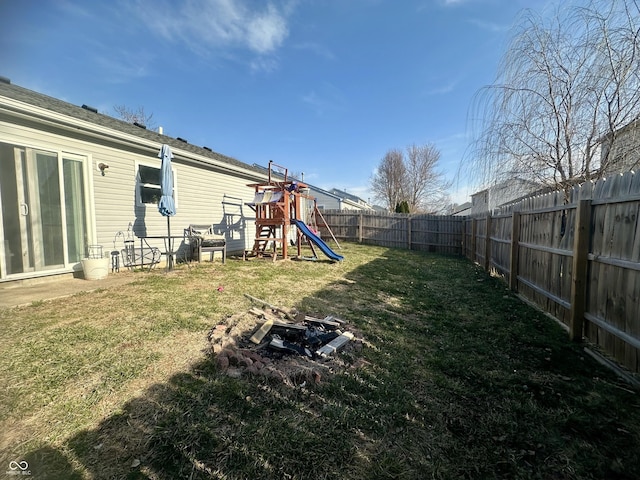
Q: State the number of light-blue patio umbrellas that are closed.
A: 1